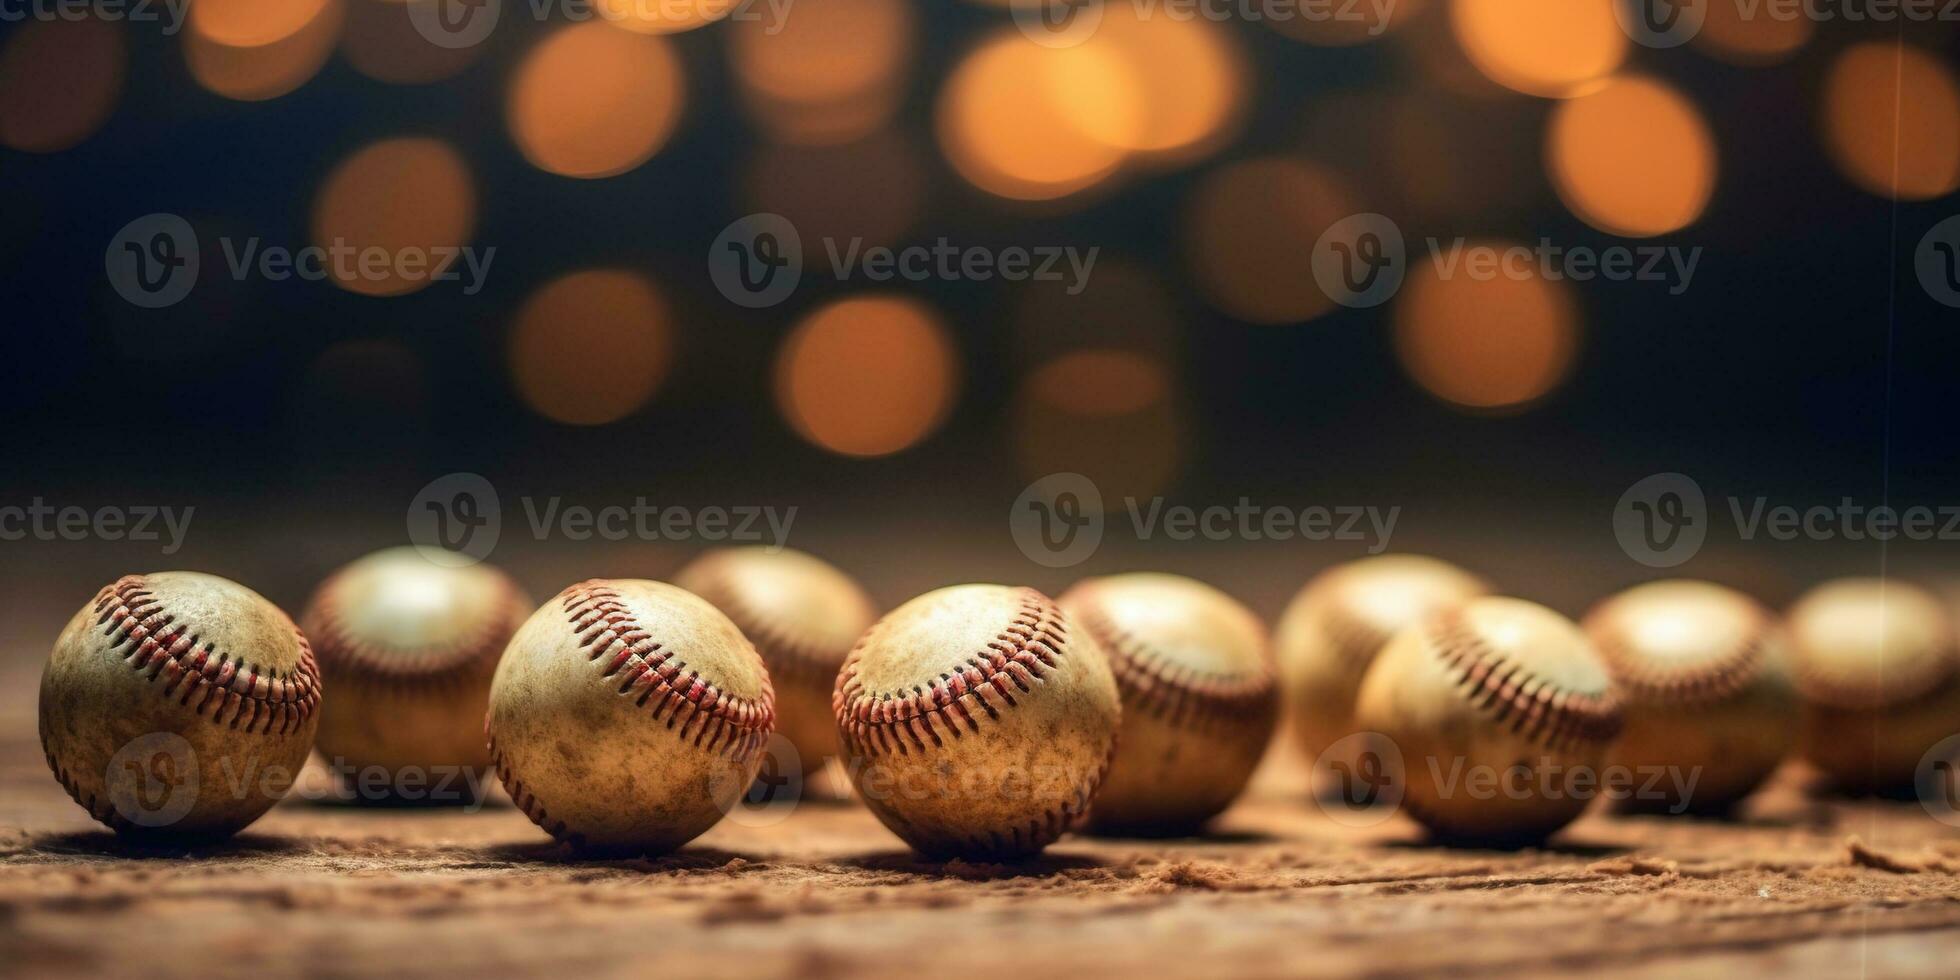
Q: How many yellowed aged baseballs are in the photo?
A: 10